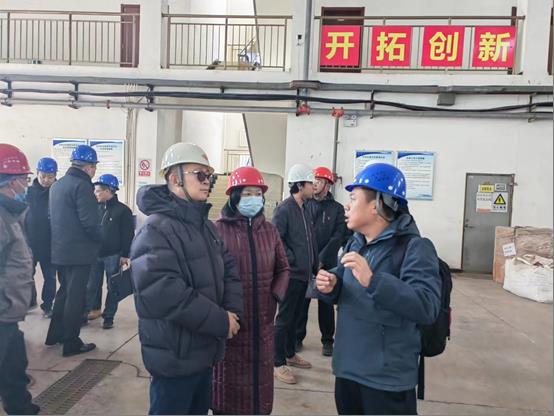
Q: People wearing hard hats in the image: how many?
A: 9